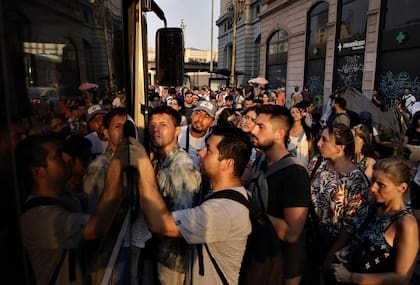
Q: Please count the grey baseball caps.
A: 1